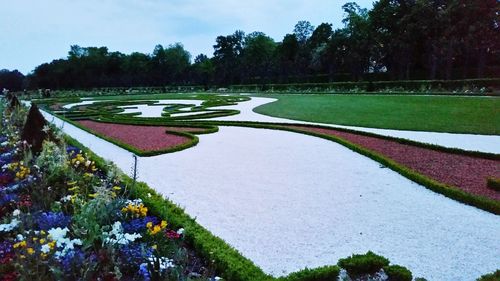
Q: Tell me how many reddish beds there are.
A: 2